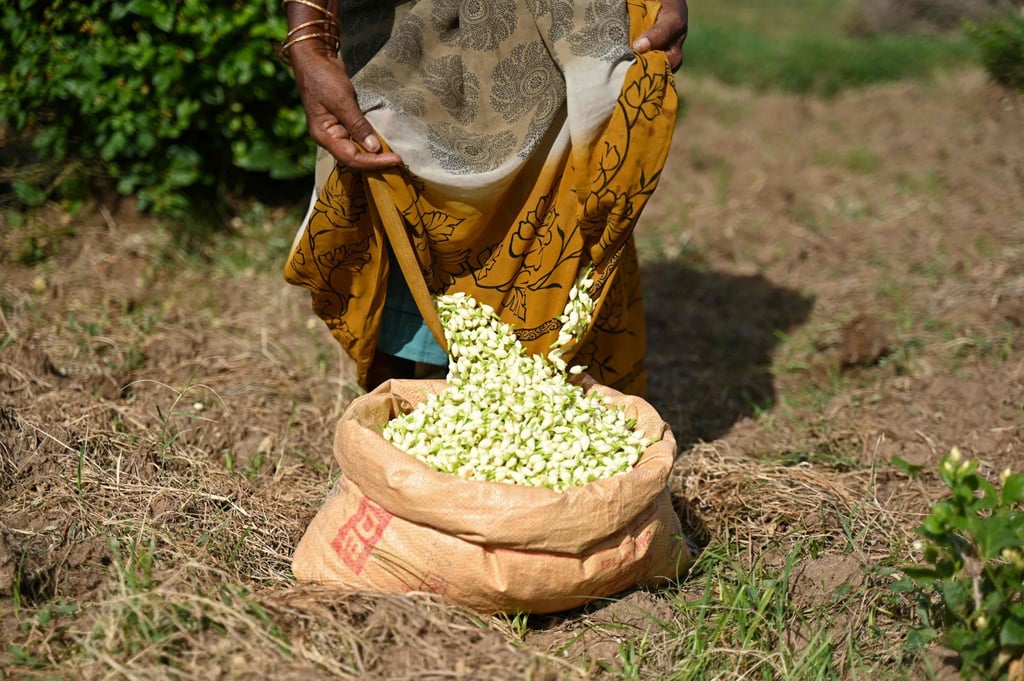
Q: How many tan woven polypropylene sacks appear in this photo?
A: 1